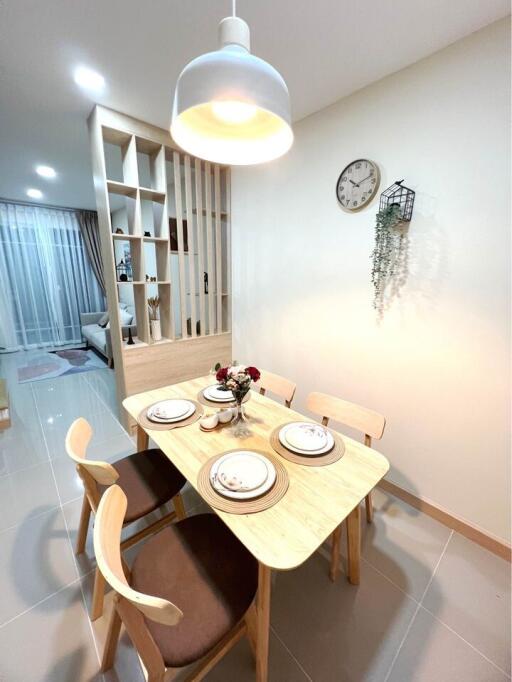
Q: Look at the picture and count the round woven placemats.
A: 4